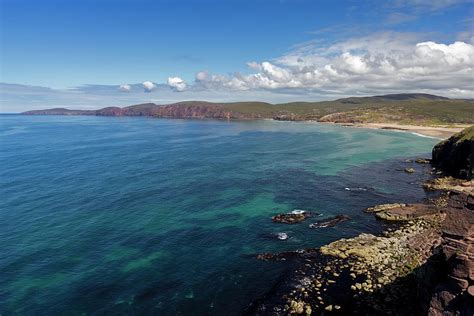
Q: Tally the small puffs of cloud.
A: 3